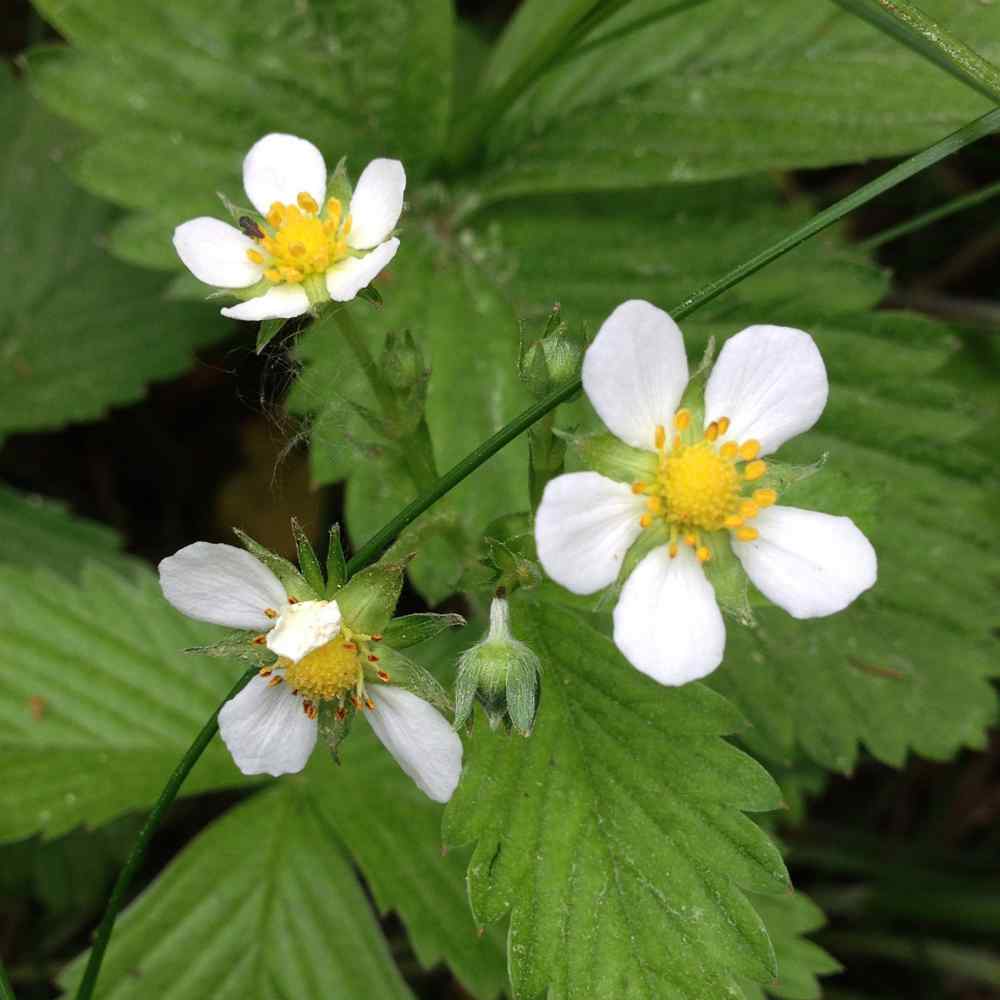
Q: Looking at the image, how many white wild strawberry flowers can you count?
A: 3